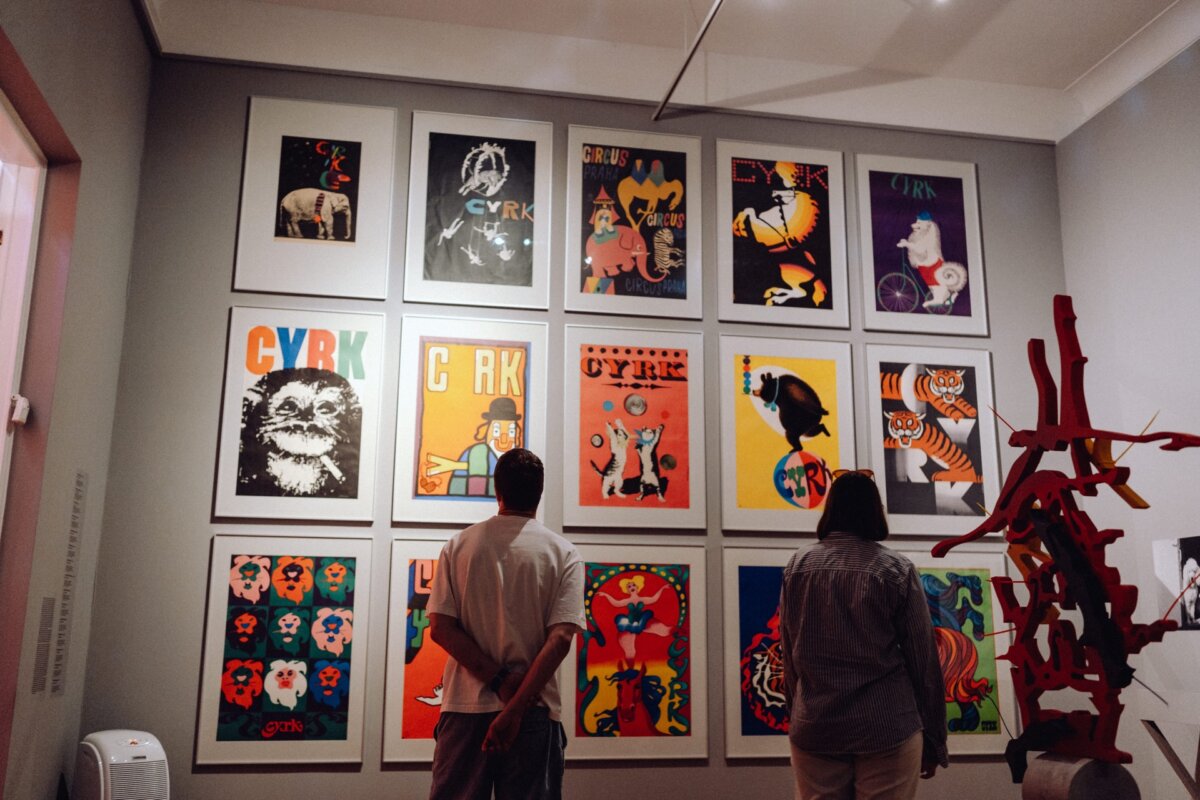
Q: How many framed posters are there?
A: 15